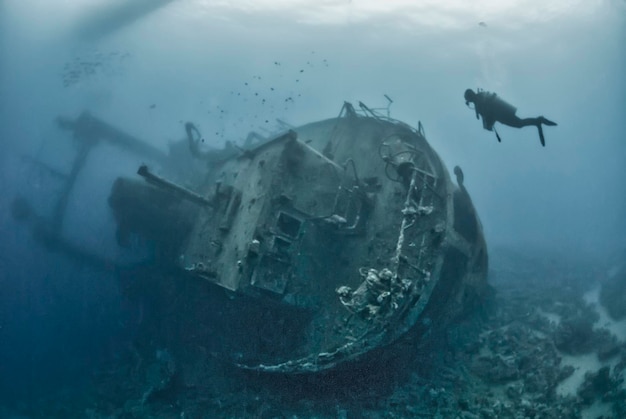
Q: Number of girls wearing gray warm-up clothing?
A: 0